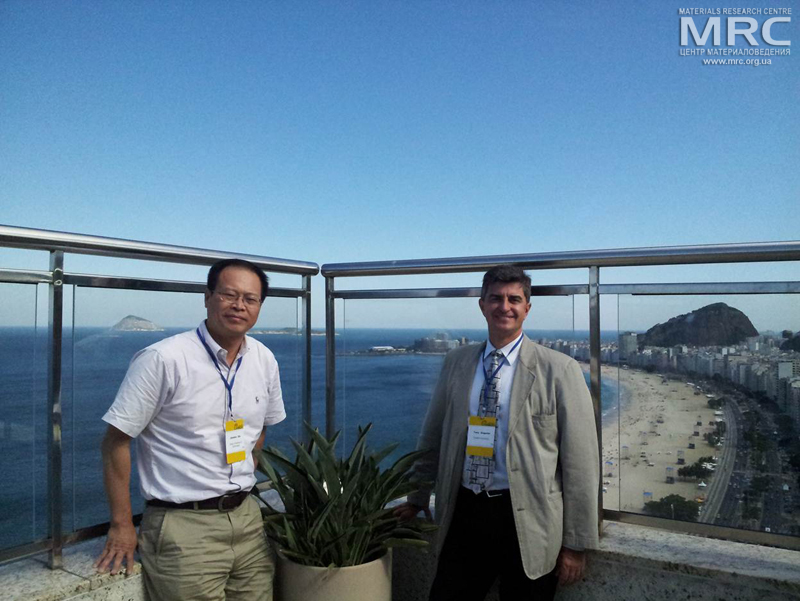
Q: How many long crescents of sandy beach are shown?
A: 1